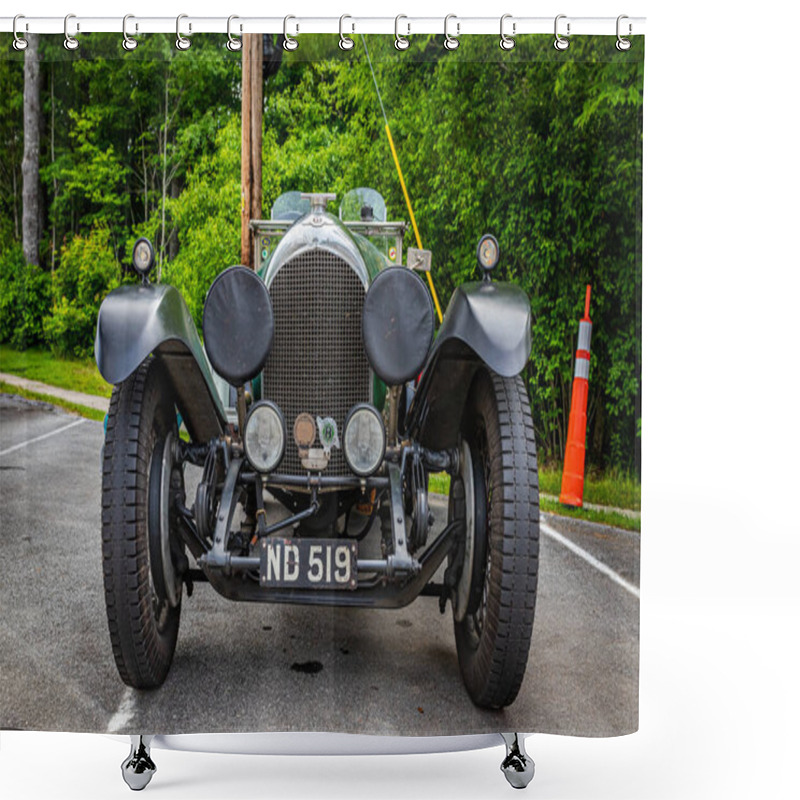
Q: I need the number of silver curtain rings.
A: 12